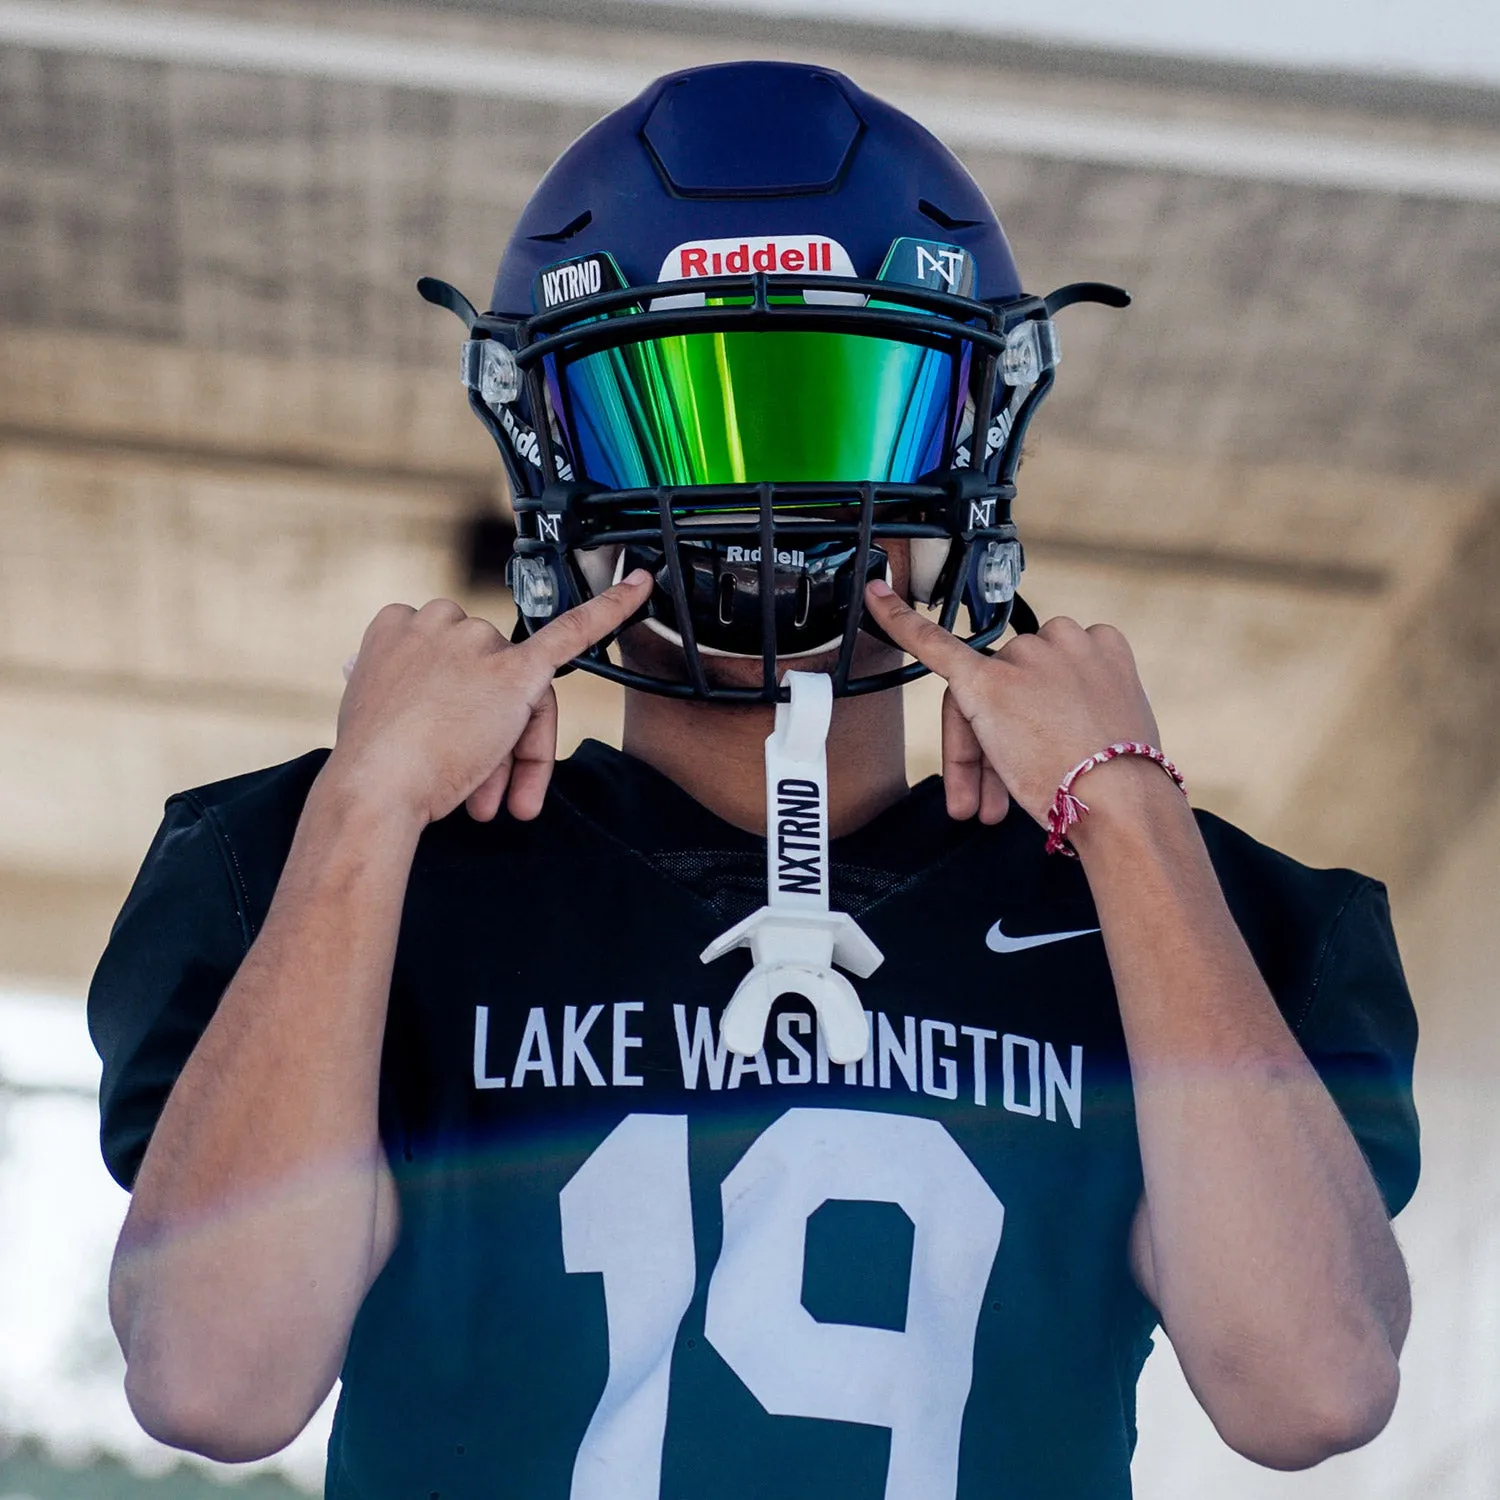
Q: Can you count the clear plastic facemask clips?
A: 4